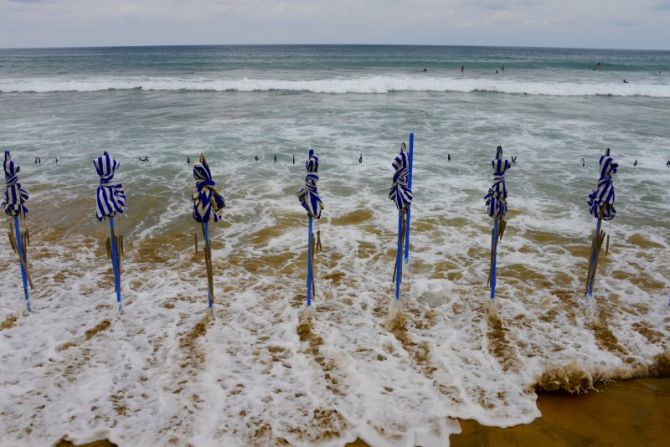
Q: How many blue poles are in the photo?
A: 8